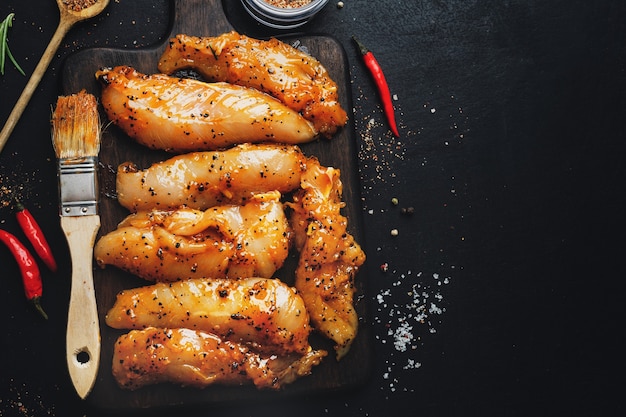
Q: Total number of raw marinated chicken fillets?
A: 7